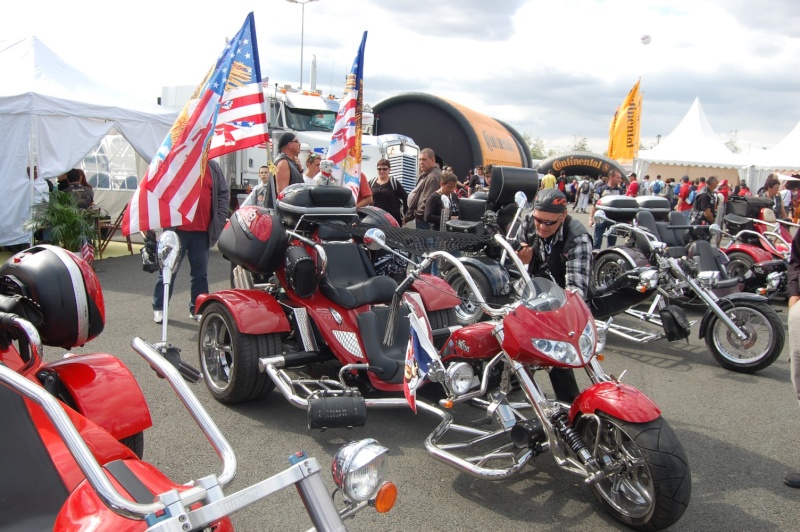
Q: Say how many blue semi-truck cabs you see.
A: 0